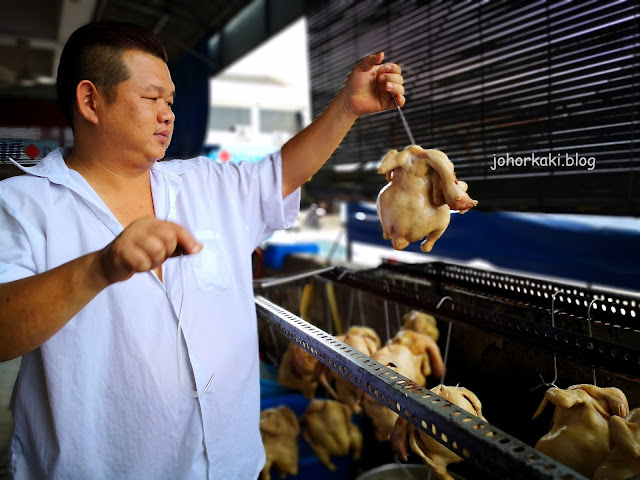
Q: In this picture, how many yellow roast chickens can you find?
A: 11